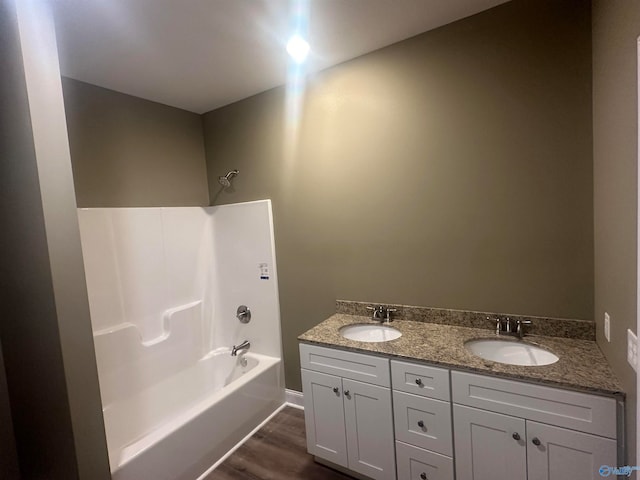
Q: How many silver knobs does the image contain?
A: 7